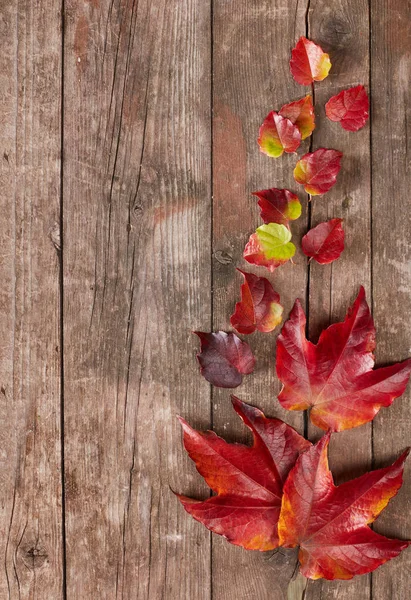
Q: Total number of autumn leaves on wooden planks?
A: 13